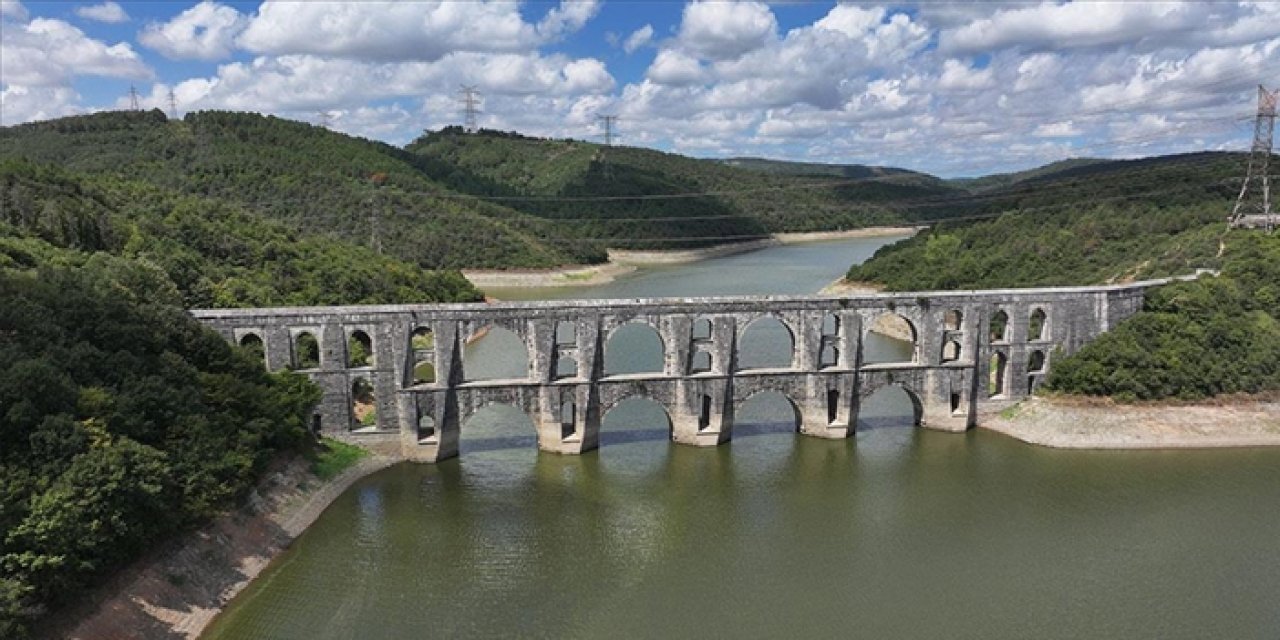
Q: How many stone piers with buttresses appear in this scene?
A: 5